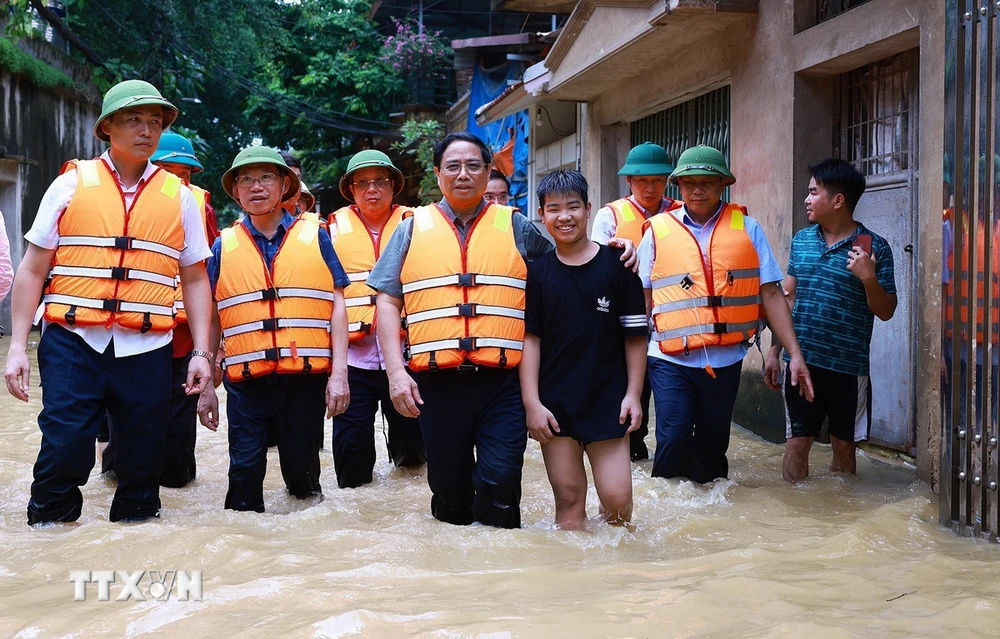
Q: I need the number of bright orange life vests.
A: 7